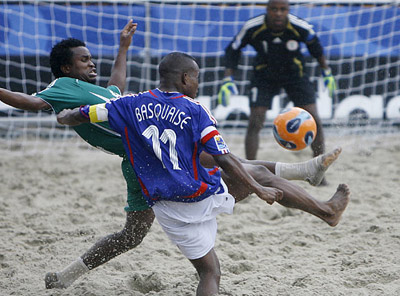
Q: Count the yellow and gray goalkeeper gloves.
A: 2